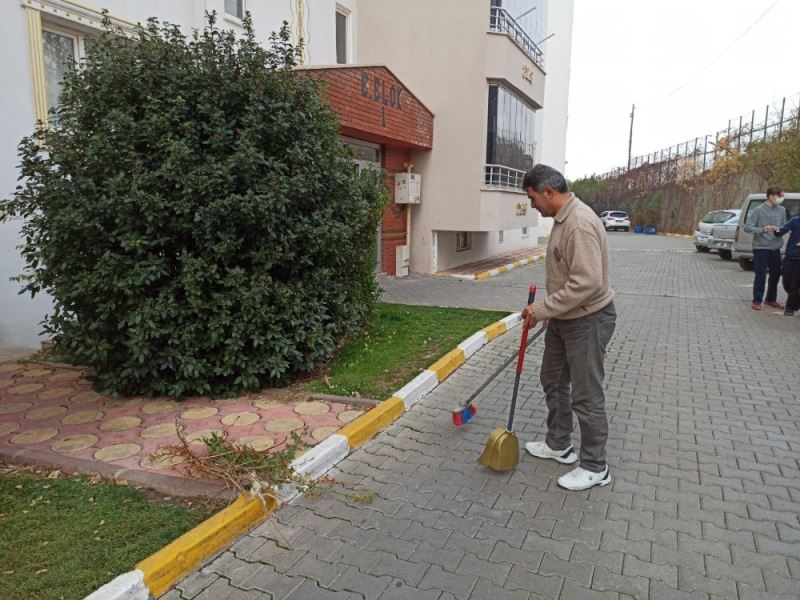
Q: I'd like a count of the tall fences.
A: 1